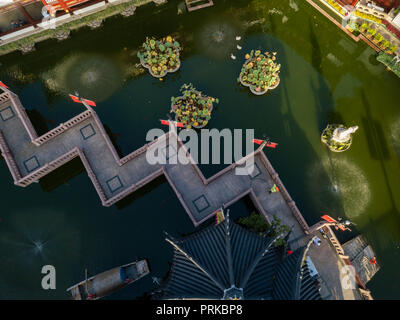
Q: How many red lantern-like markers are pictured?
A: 5